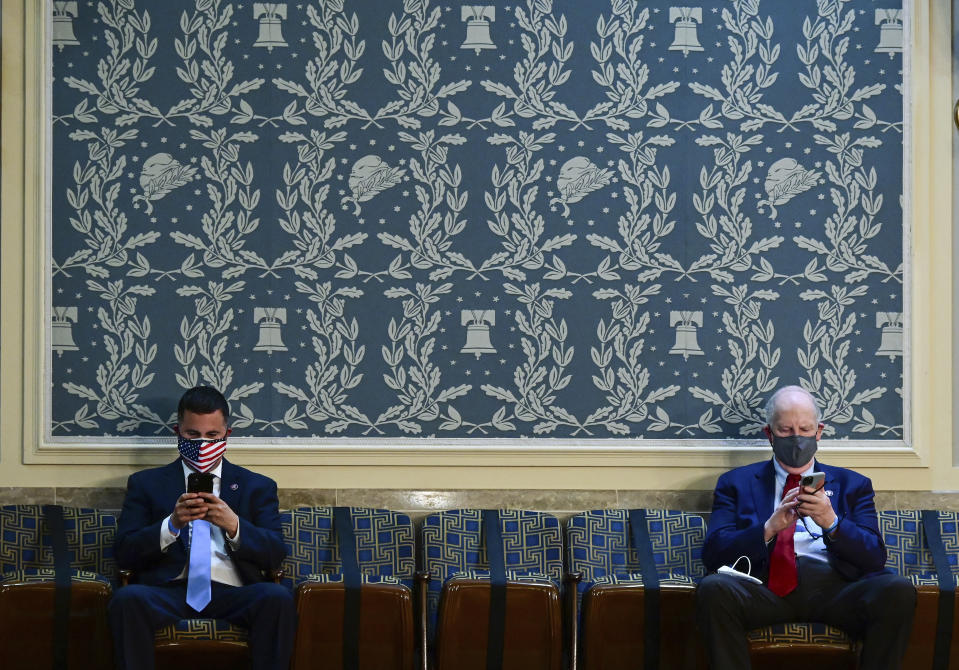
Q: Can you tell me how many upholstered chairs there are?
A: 7